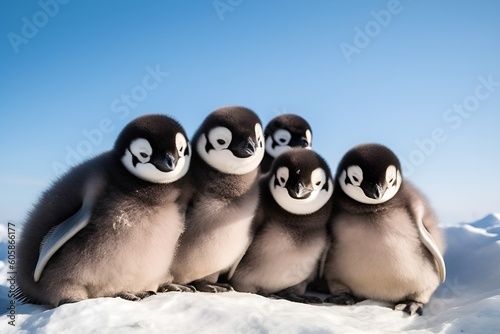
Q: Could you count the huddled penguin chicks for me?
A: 5